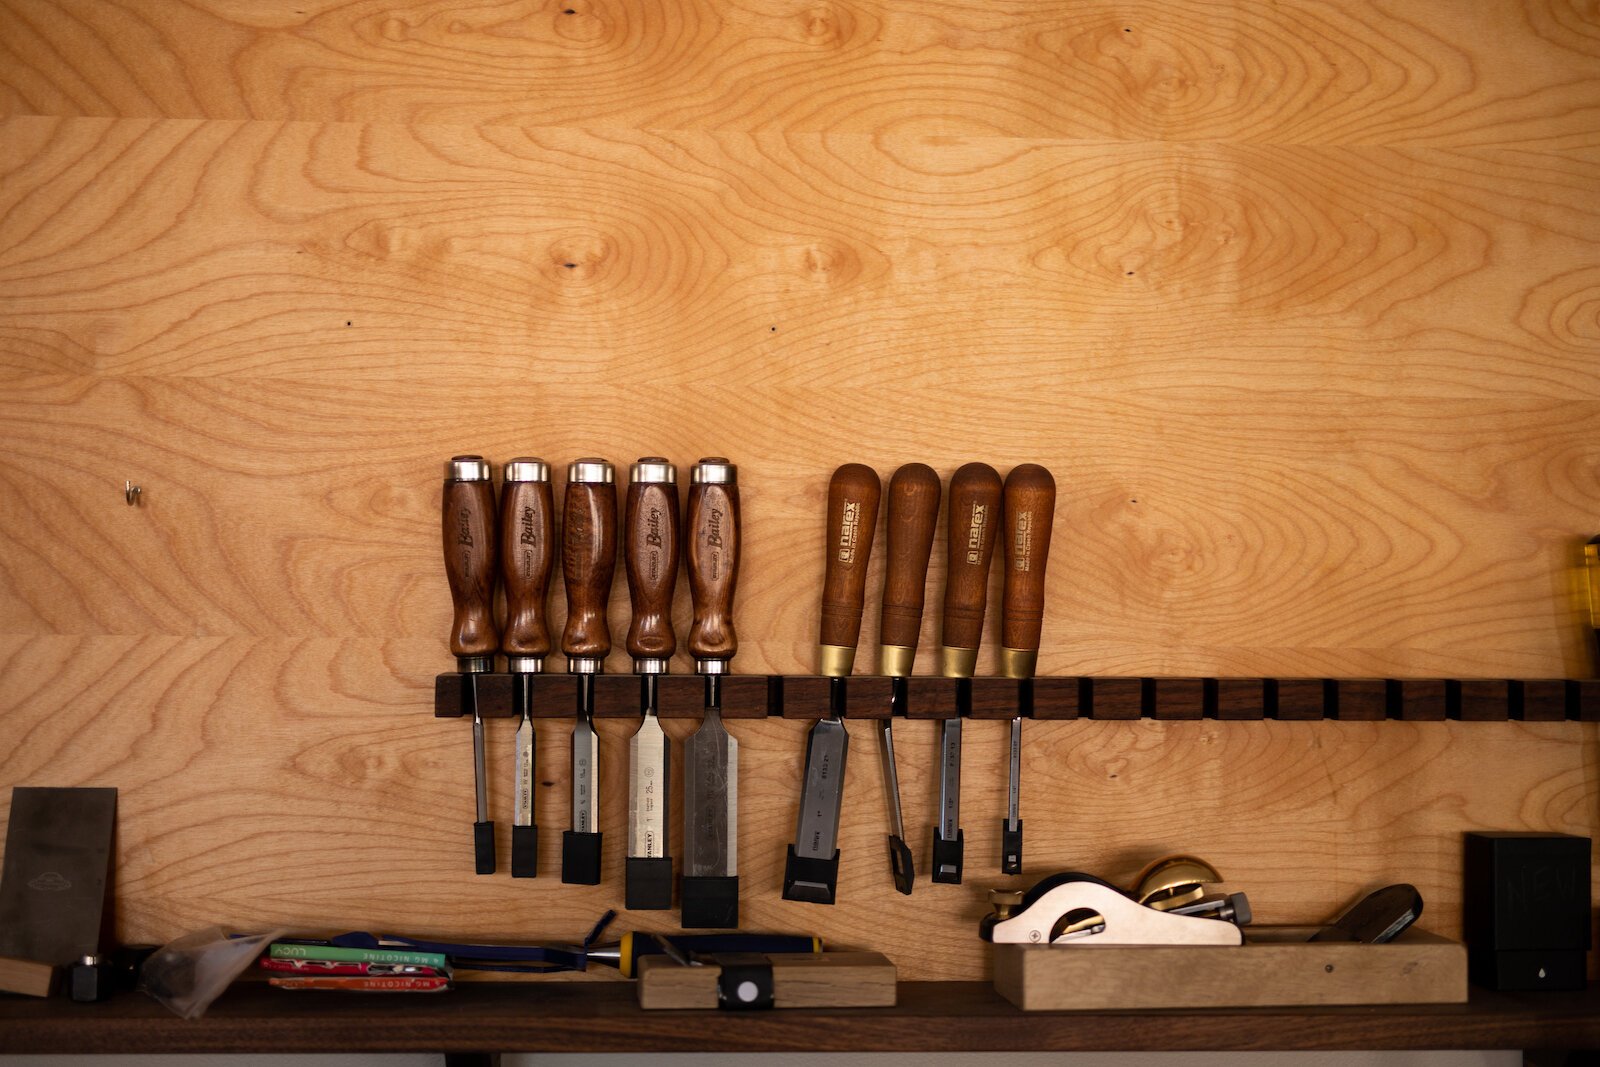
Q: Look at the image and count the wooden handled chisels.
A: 9